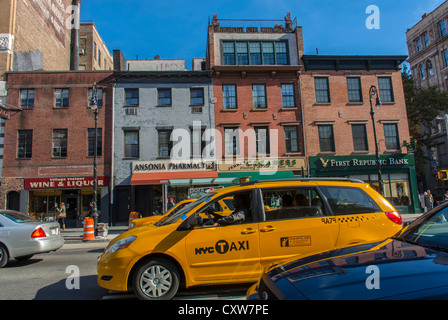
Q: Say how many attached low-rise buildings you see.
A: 4